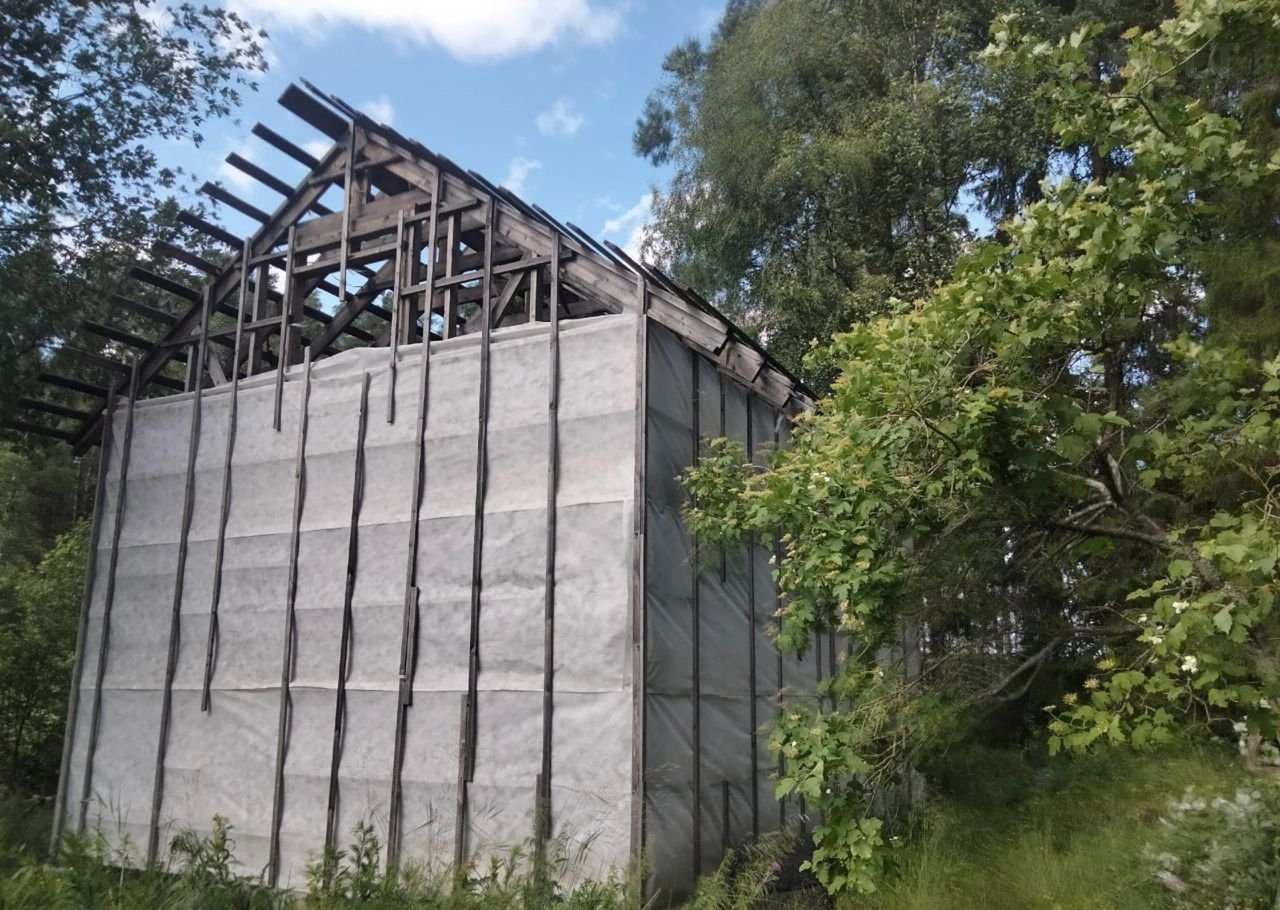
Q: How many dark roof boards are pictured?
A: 13